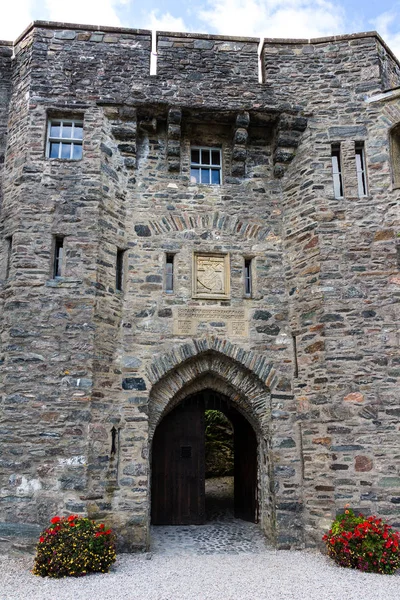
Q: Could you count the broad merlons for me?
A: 3